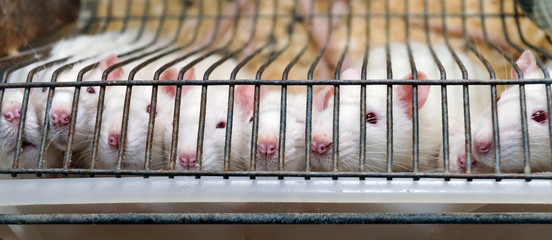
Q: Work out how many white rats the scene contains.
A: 8